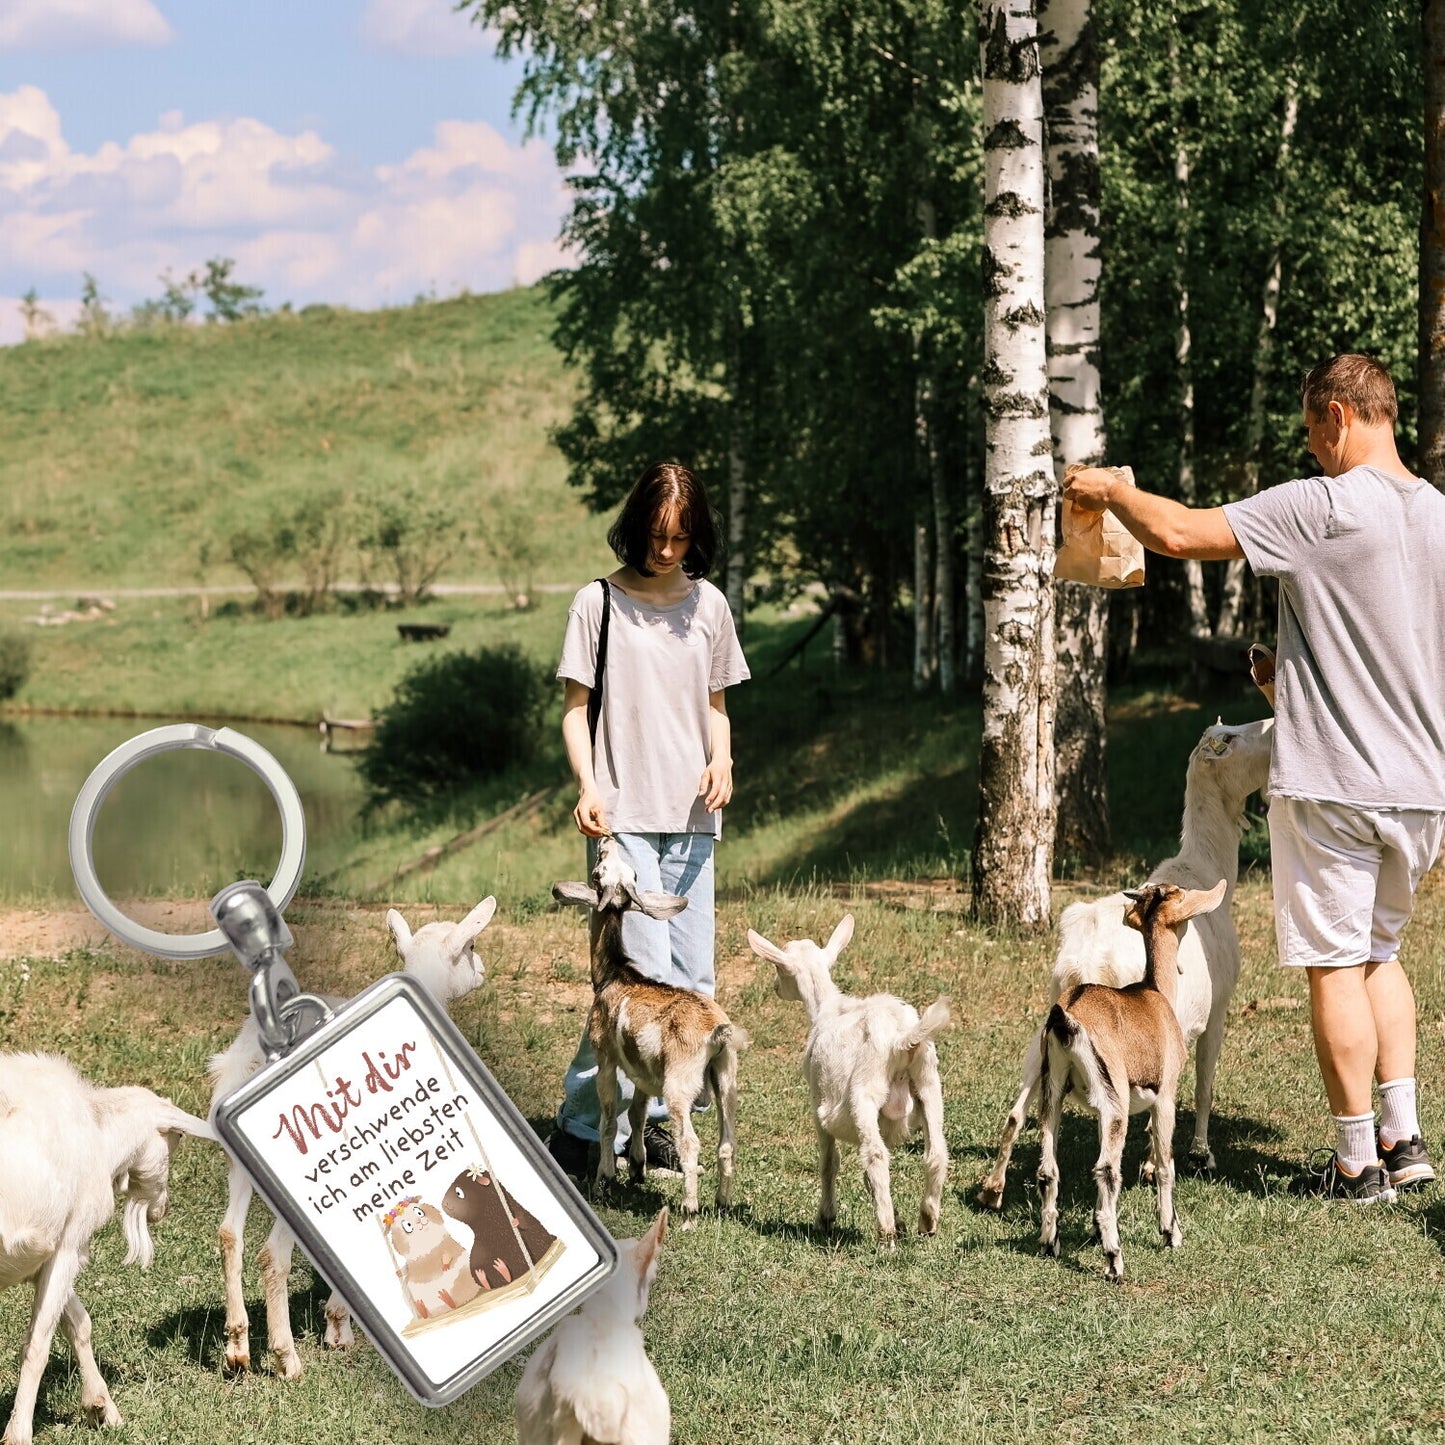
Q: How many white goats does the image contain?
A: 5